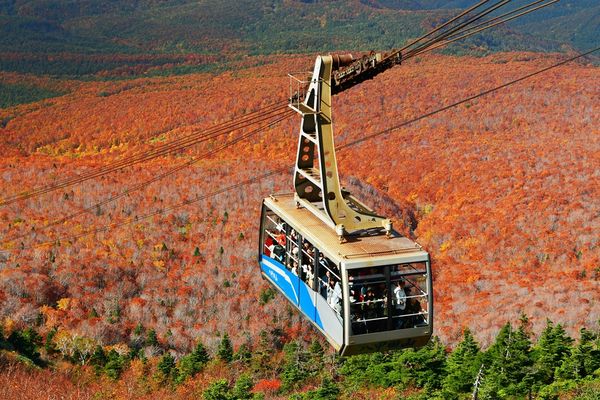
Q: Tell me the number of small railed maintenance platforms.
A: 1